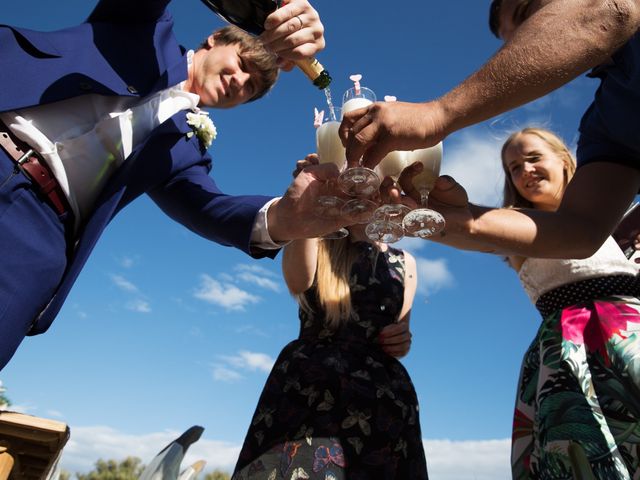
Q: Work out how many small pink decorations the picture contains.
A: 3